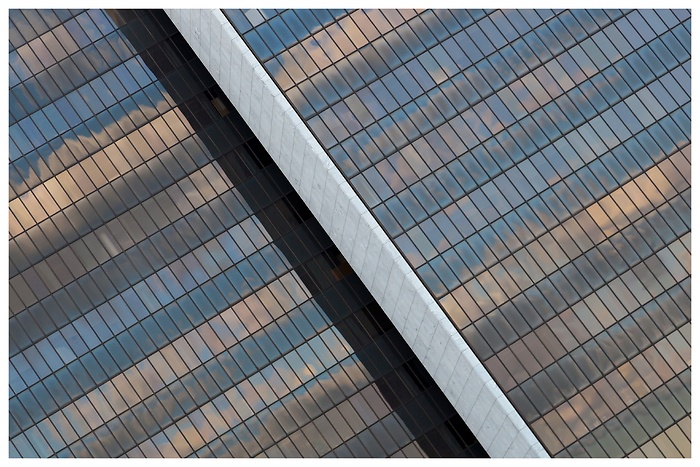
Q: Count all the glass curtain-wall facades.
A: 2